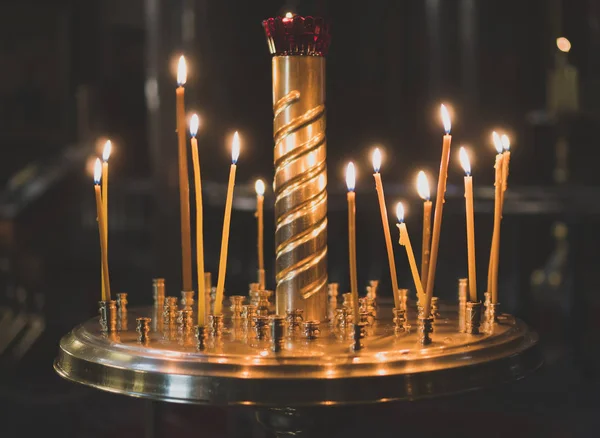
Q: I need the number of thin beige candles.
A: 14